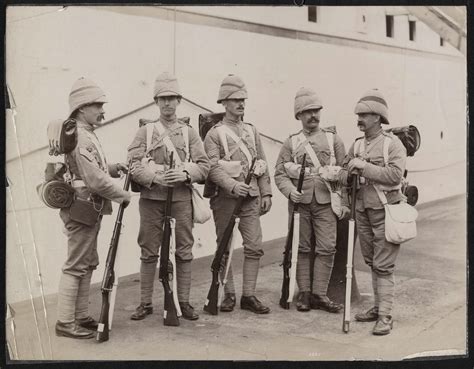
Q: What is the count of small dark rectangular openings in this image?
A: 4